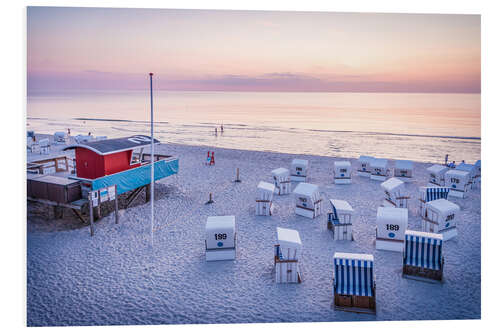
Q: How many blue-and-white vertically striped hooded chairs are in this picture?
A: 3